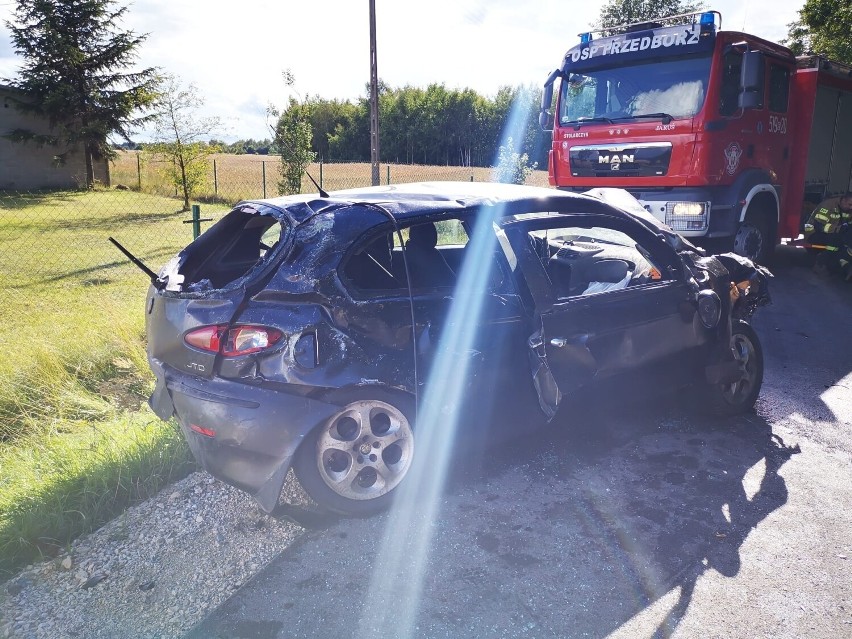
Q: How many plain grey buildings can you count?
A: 1